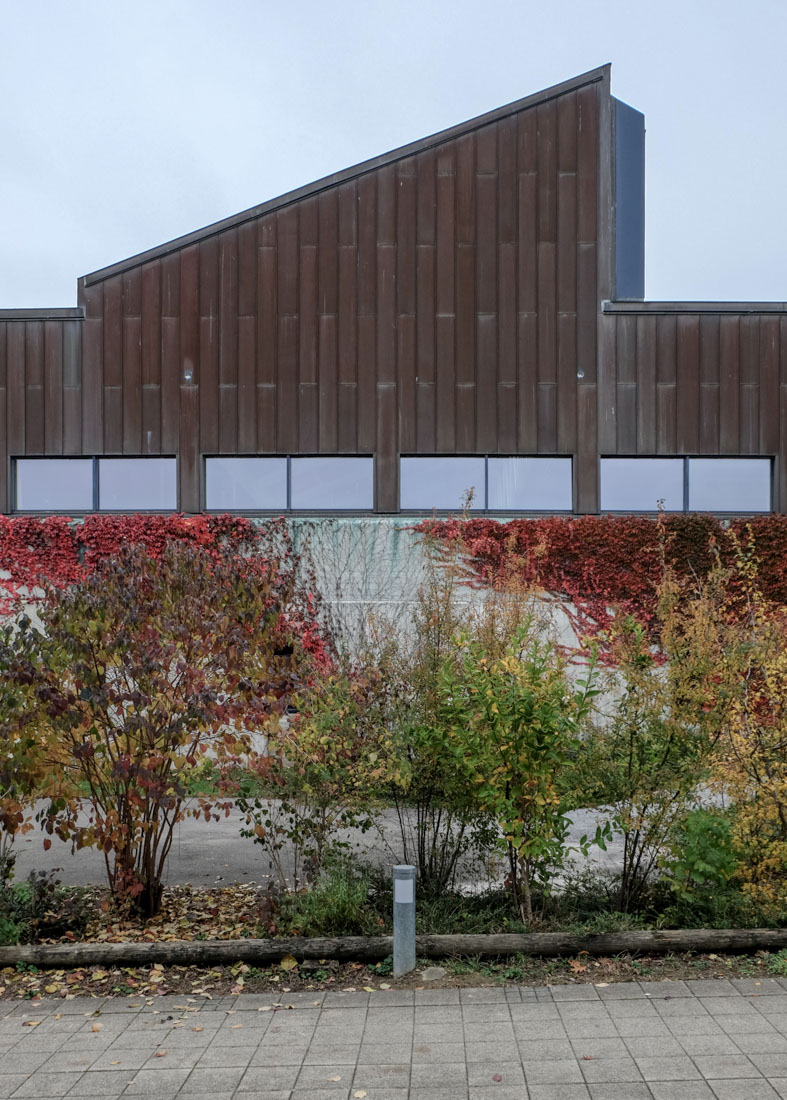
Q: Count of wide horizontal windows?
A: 4